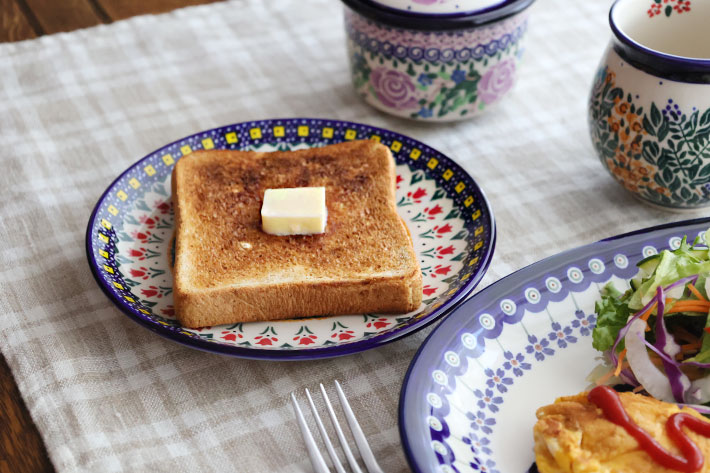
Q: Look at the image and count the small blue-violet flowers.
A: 9